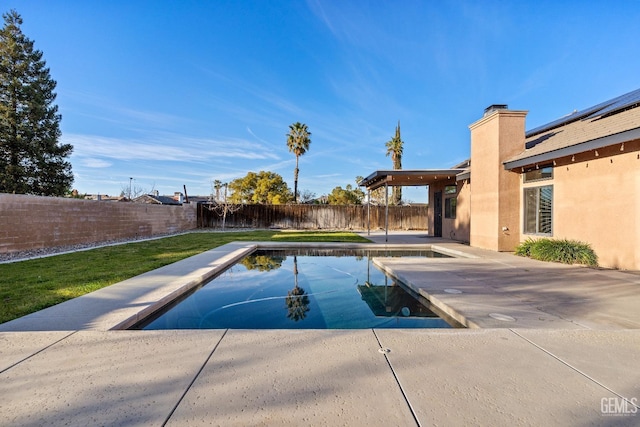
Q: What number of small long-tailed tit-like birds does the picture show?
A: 0